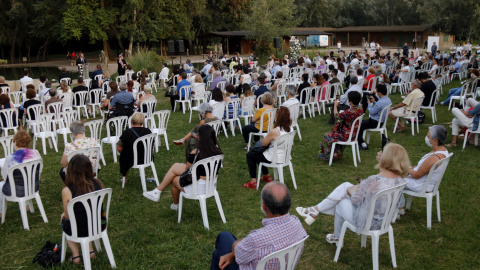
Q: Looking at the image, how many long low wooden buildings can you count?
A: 2